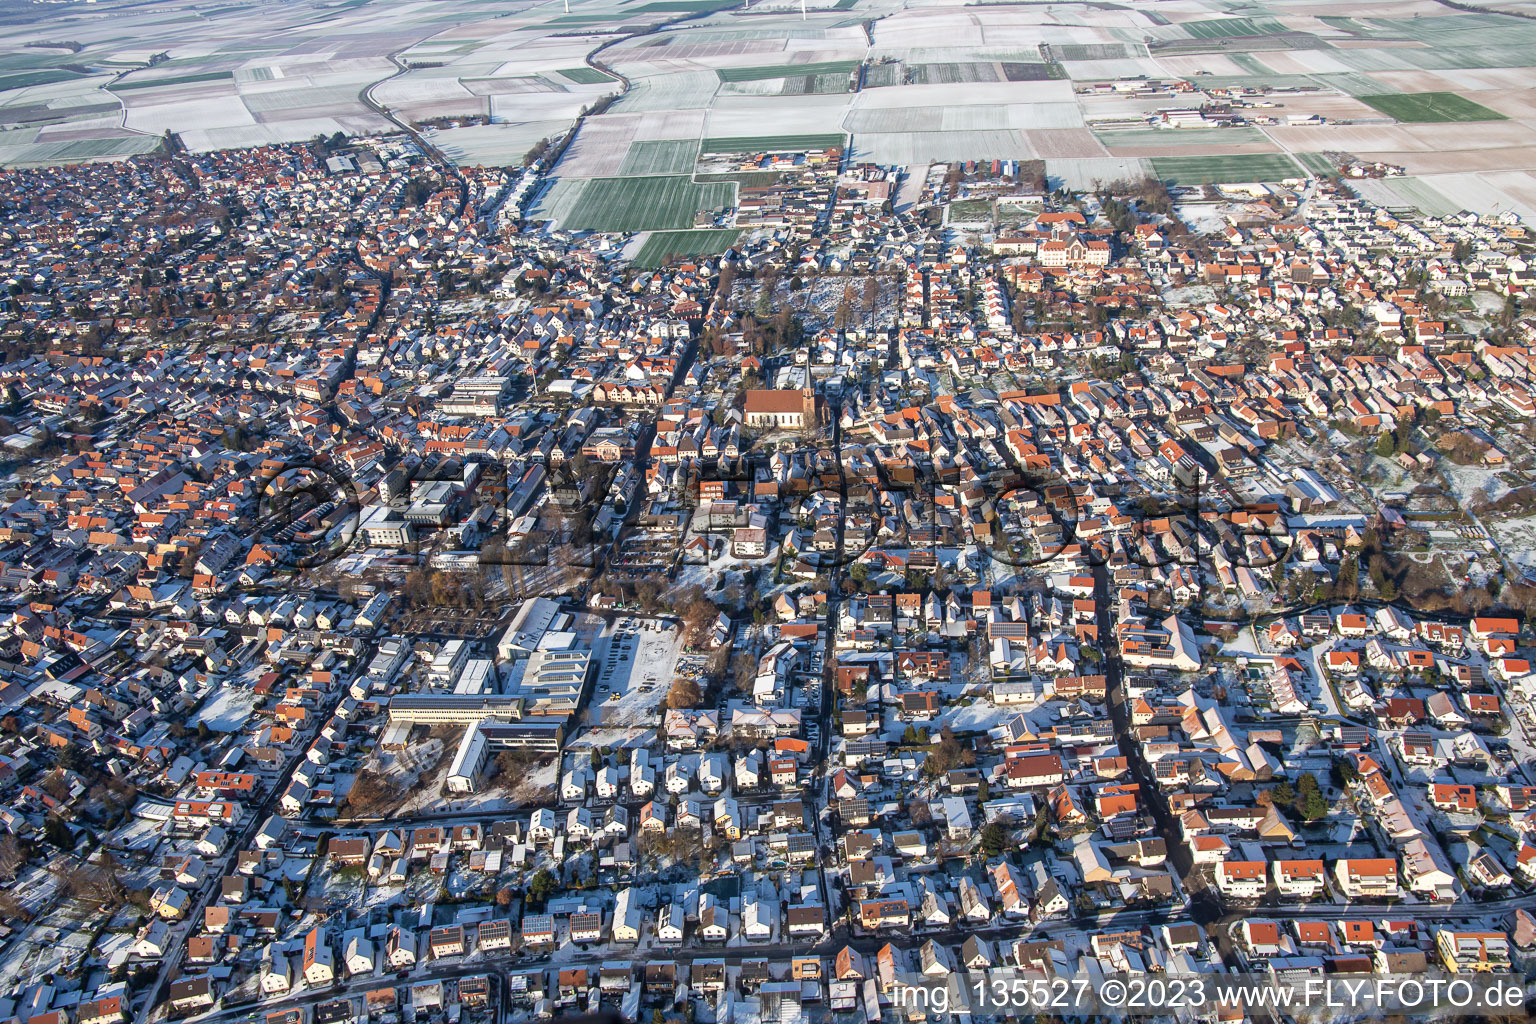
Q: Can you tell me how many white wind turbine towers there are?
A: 3